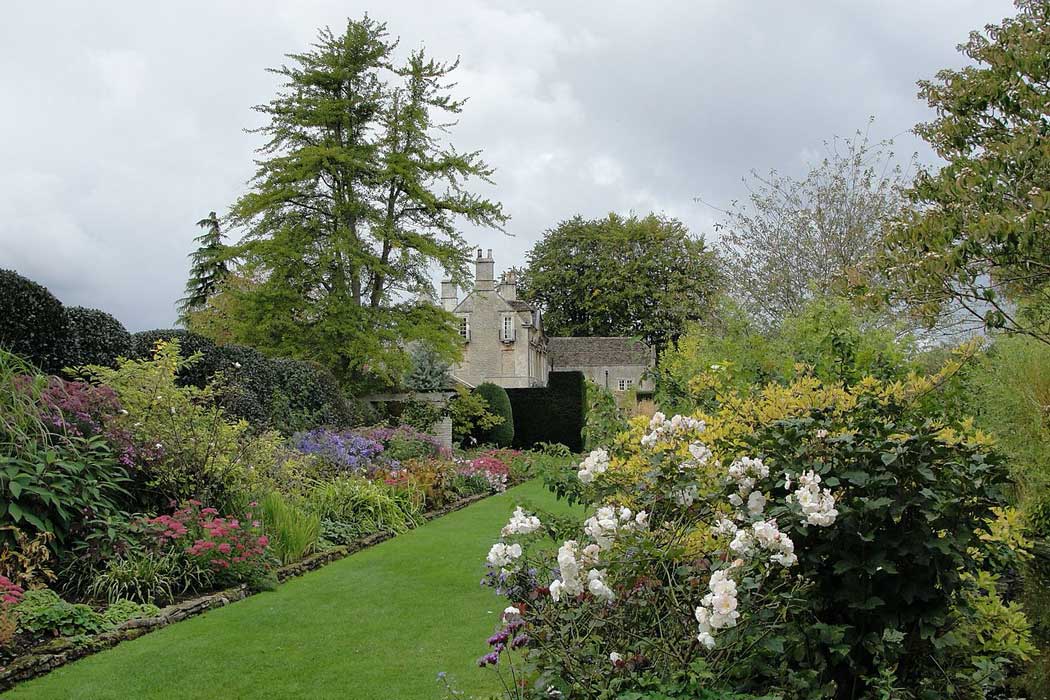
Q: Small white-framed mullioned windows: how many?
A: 3